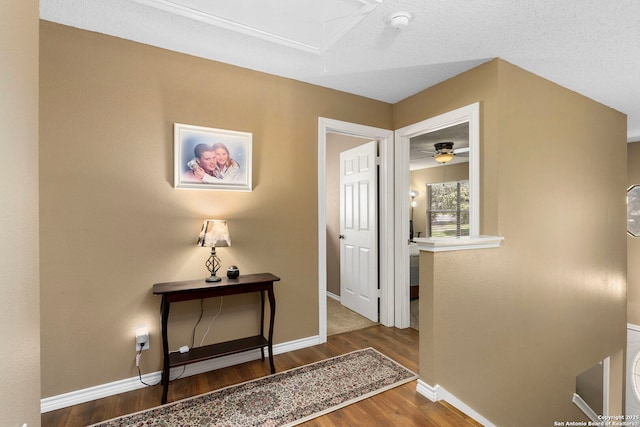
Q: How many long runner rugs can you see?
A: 1